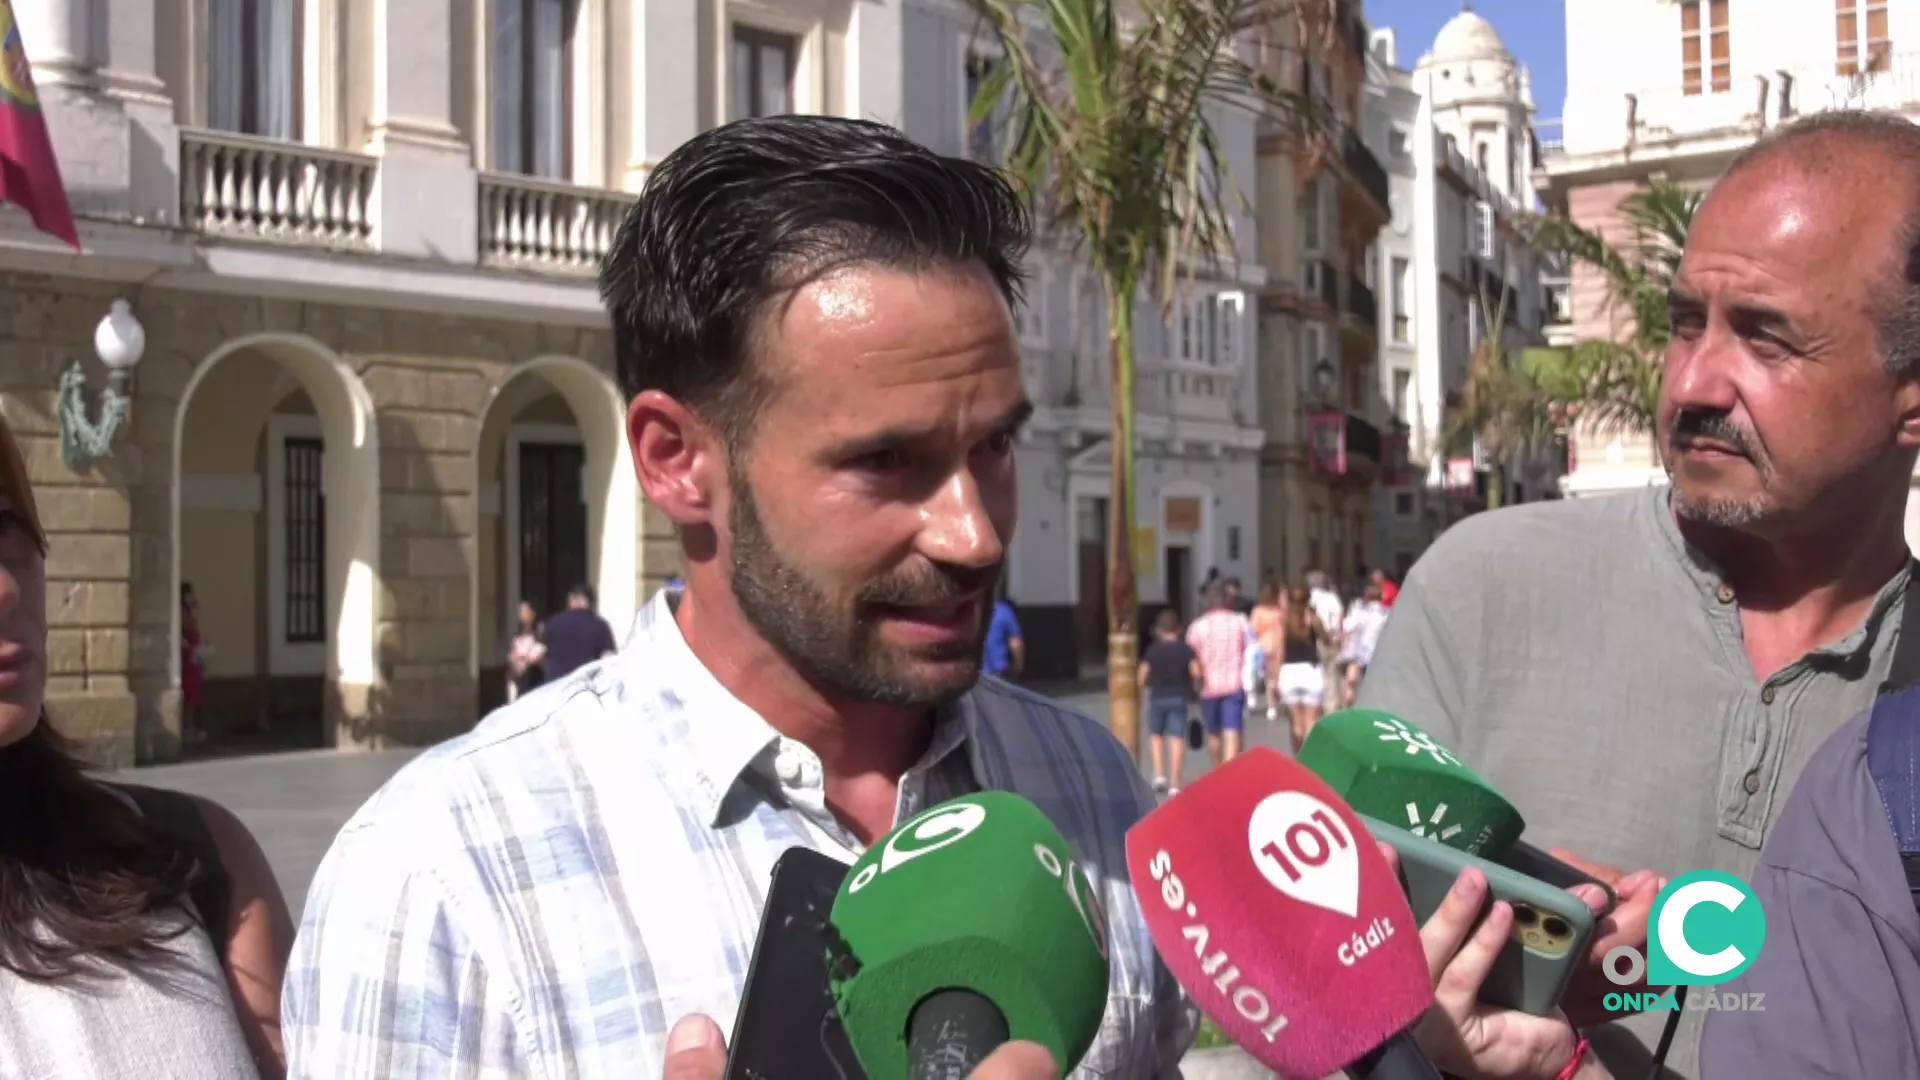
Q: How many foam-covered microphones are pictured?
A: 3